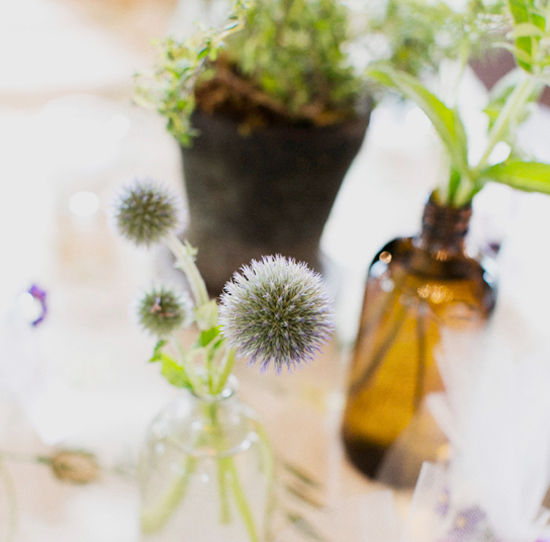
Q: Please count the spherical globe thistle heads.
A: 3